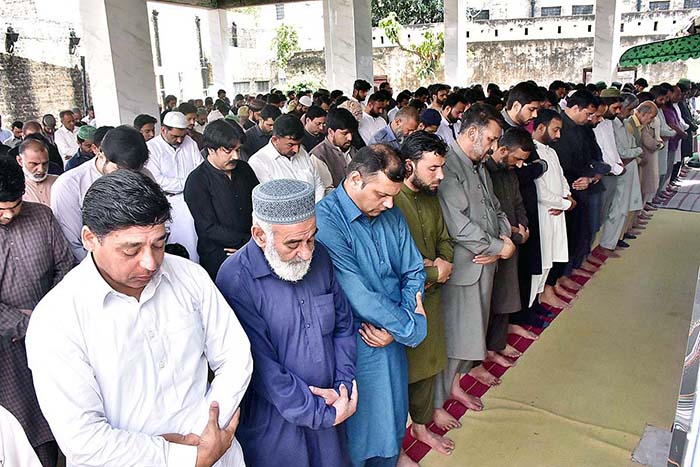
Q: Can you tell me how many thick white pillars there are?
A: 5